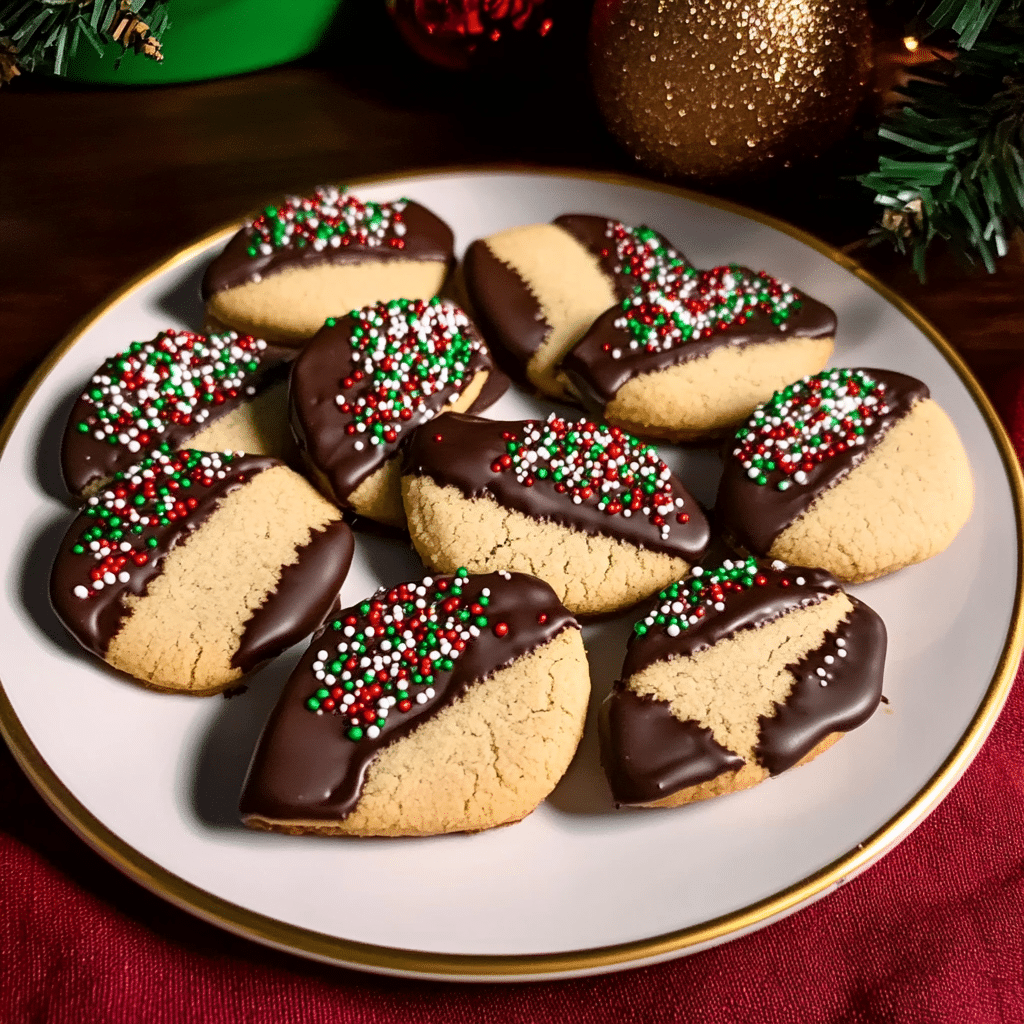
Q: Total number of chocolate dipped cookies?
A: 10